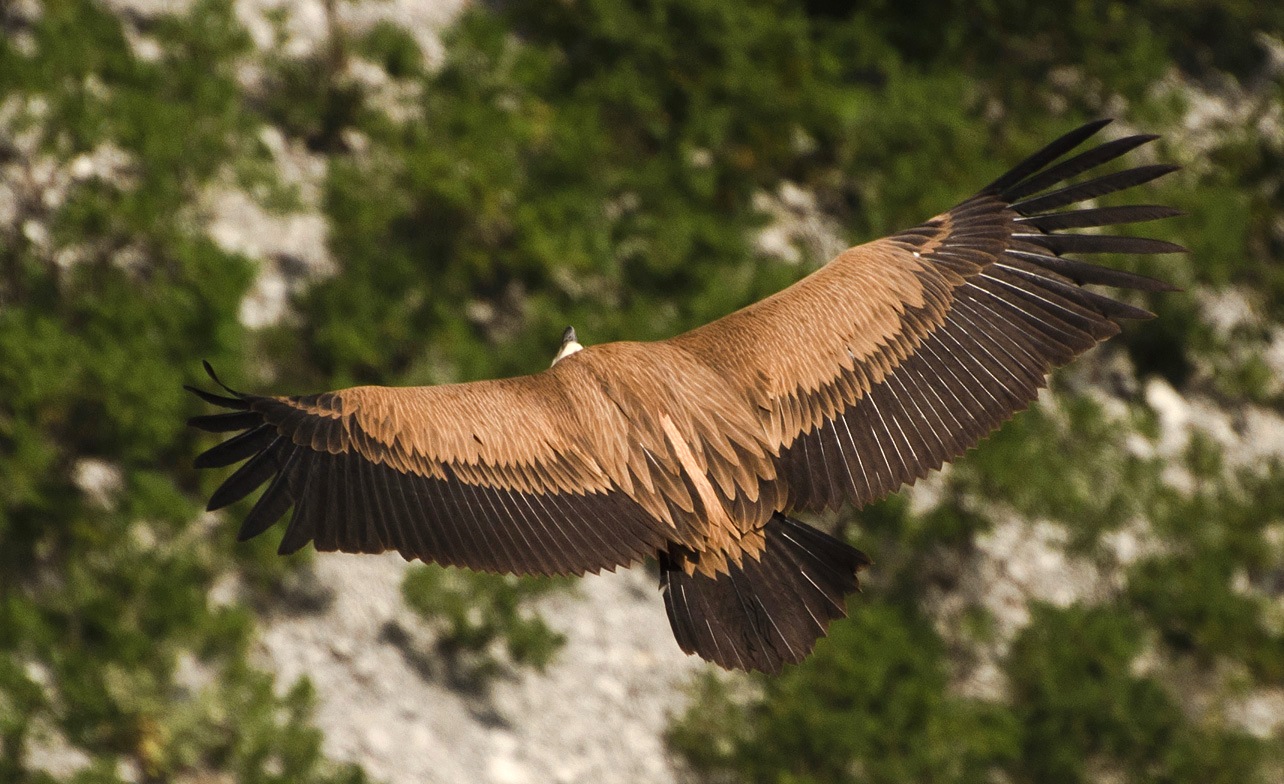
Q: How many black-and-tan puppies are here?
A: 0